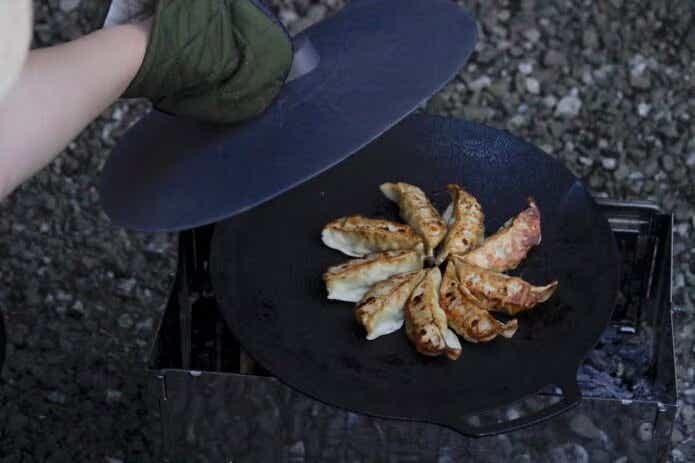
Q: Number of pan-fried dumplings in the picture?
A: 9